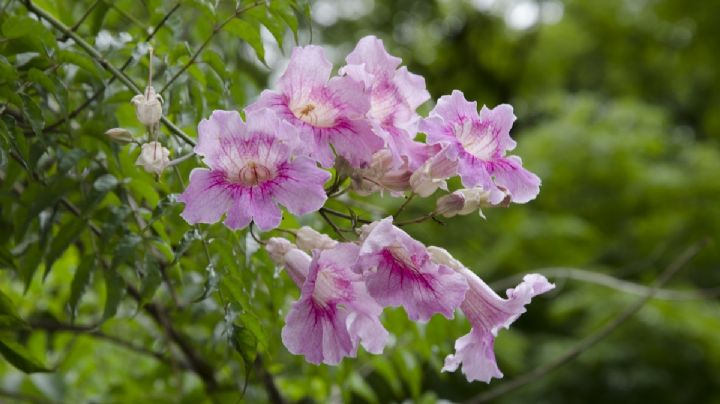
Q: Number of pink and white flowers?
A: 7